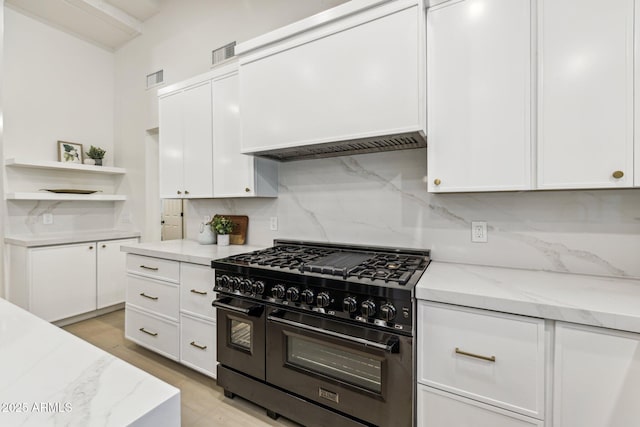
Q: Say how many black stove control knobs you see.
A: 11